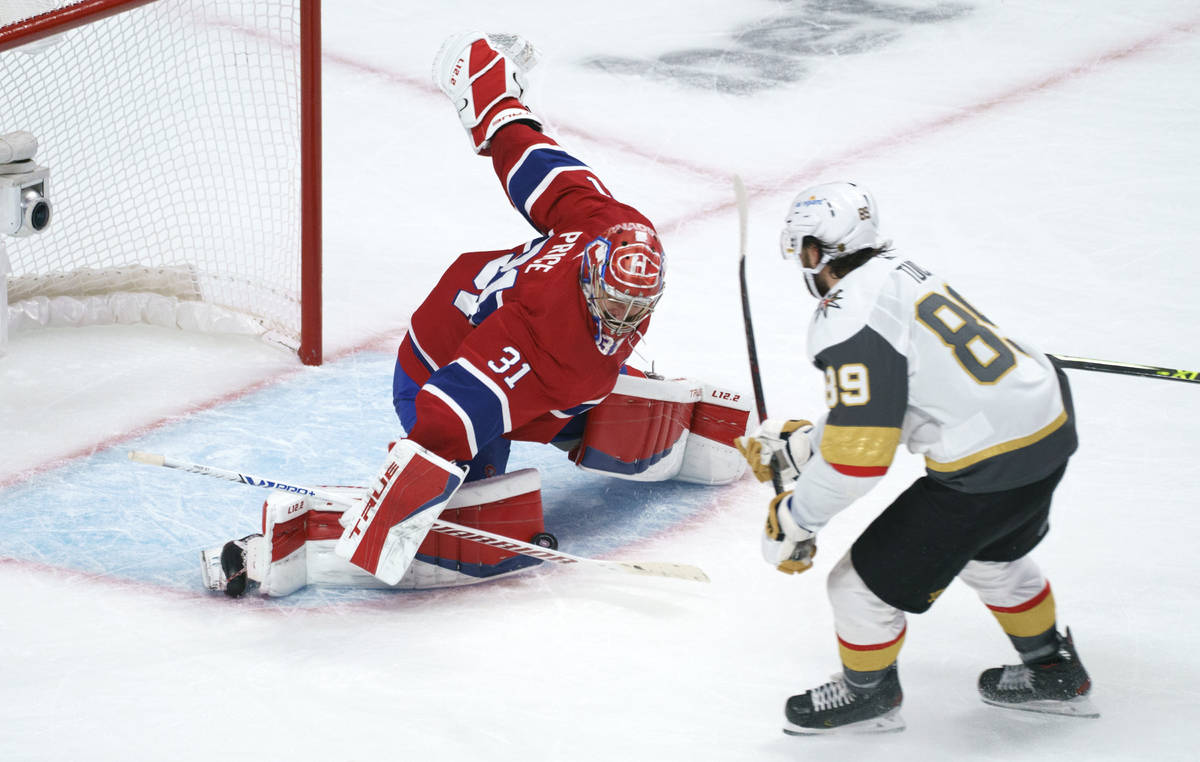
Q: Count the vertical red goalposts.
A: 1